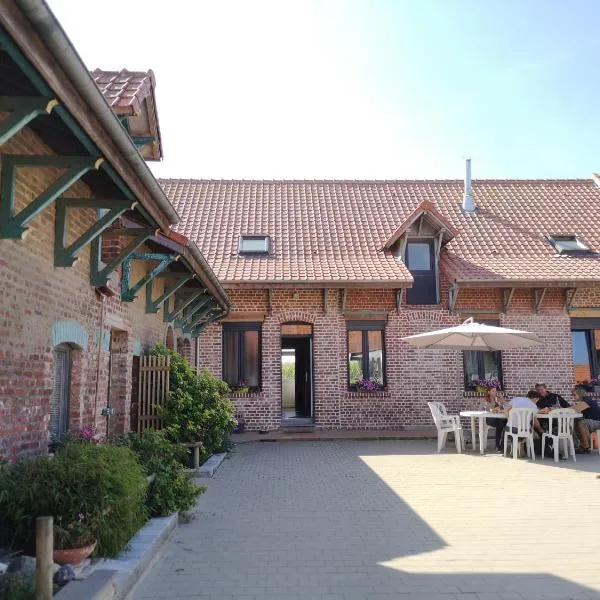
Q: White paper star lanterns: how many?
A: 0